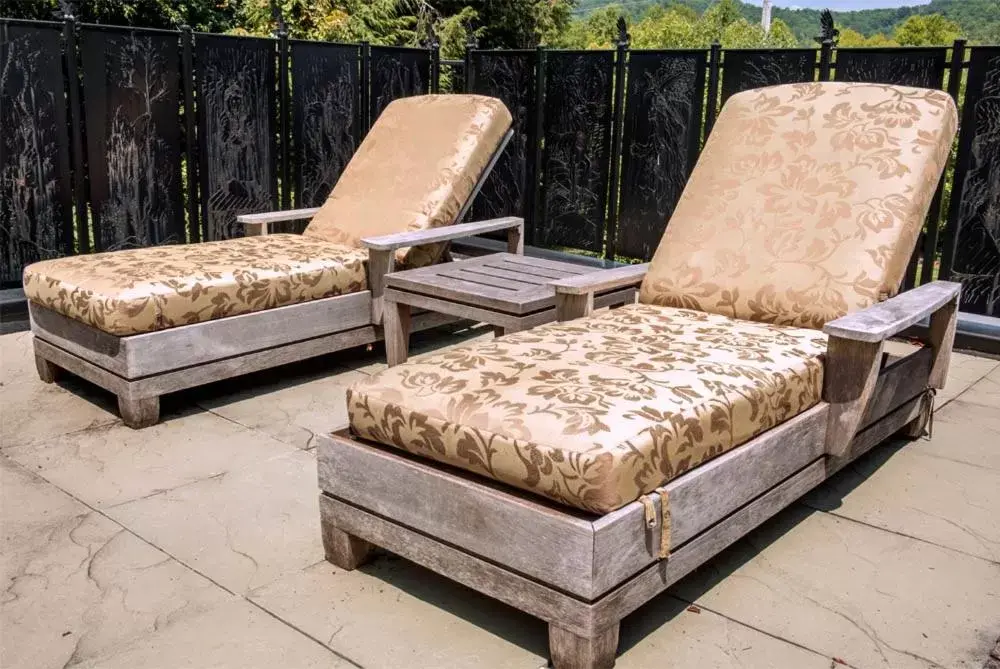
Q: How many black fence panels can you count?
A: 11